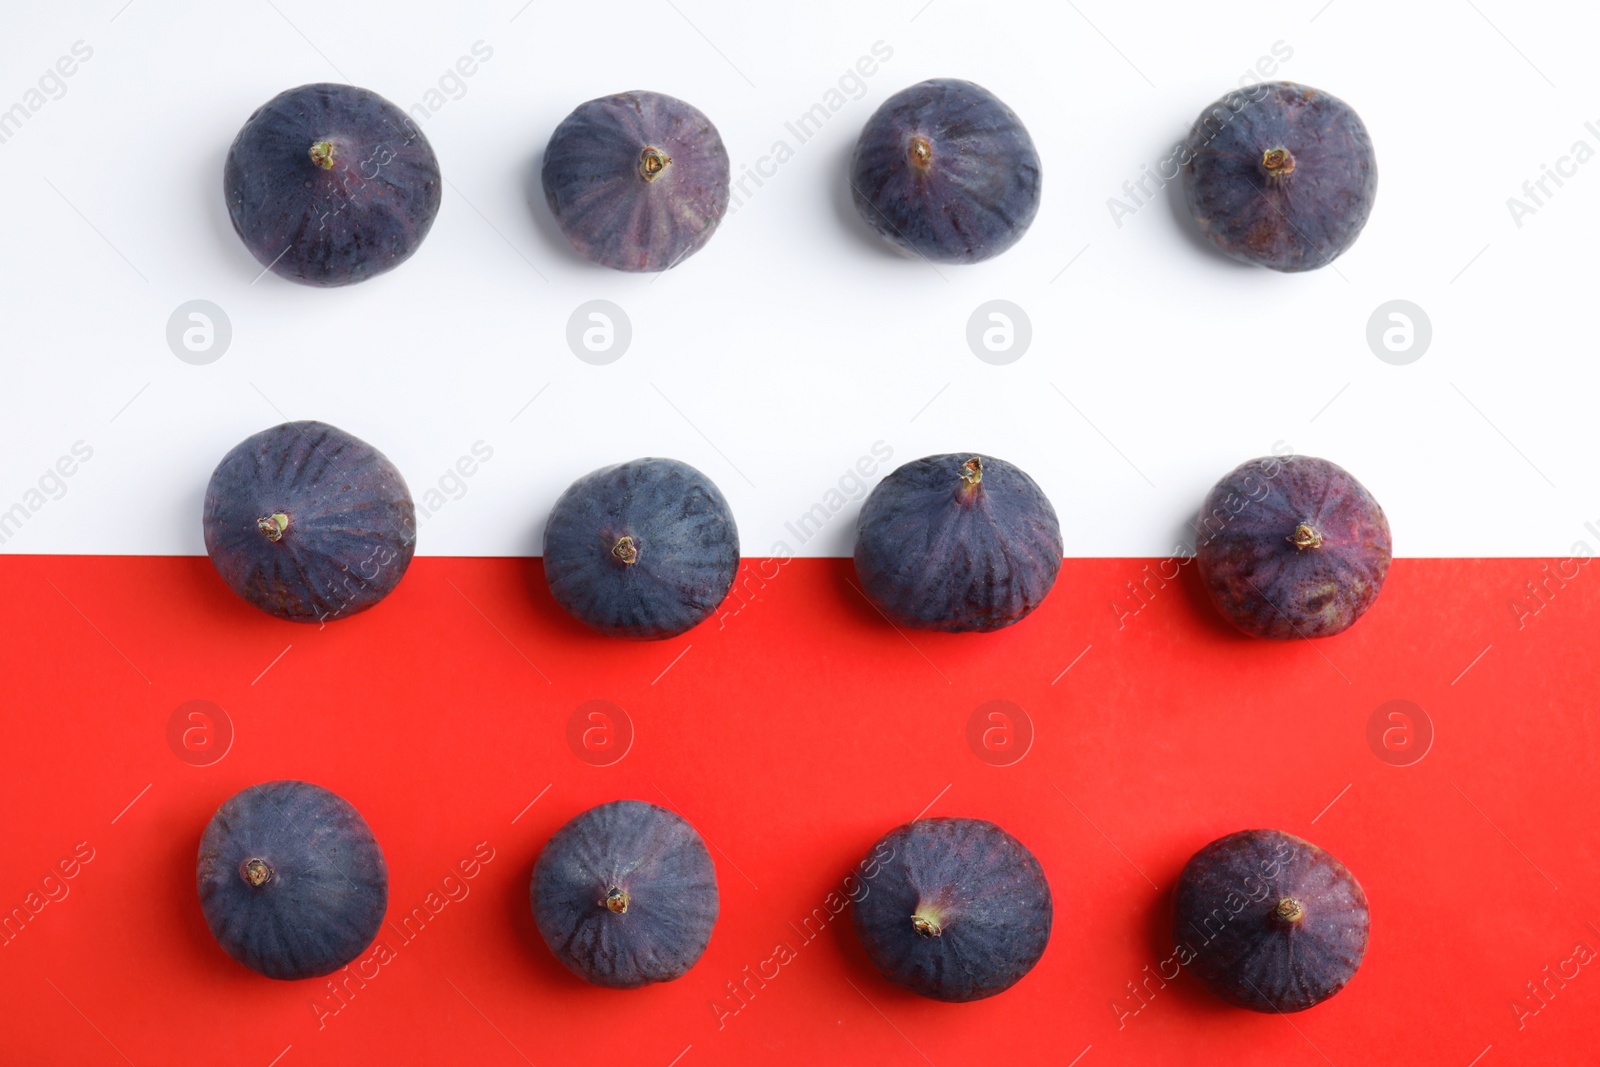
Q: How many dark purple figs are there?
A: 12